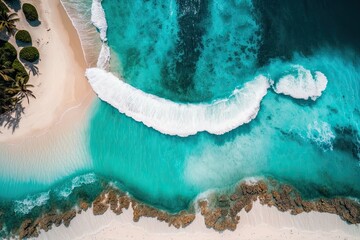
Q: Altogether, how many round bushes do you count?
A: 3